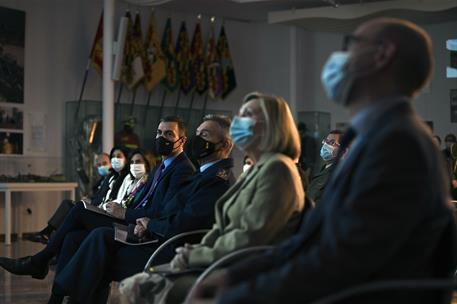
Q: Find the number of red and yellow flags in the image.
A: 1